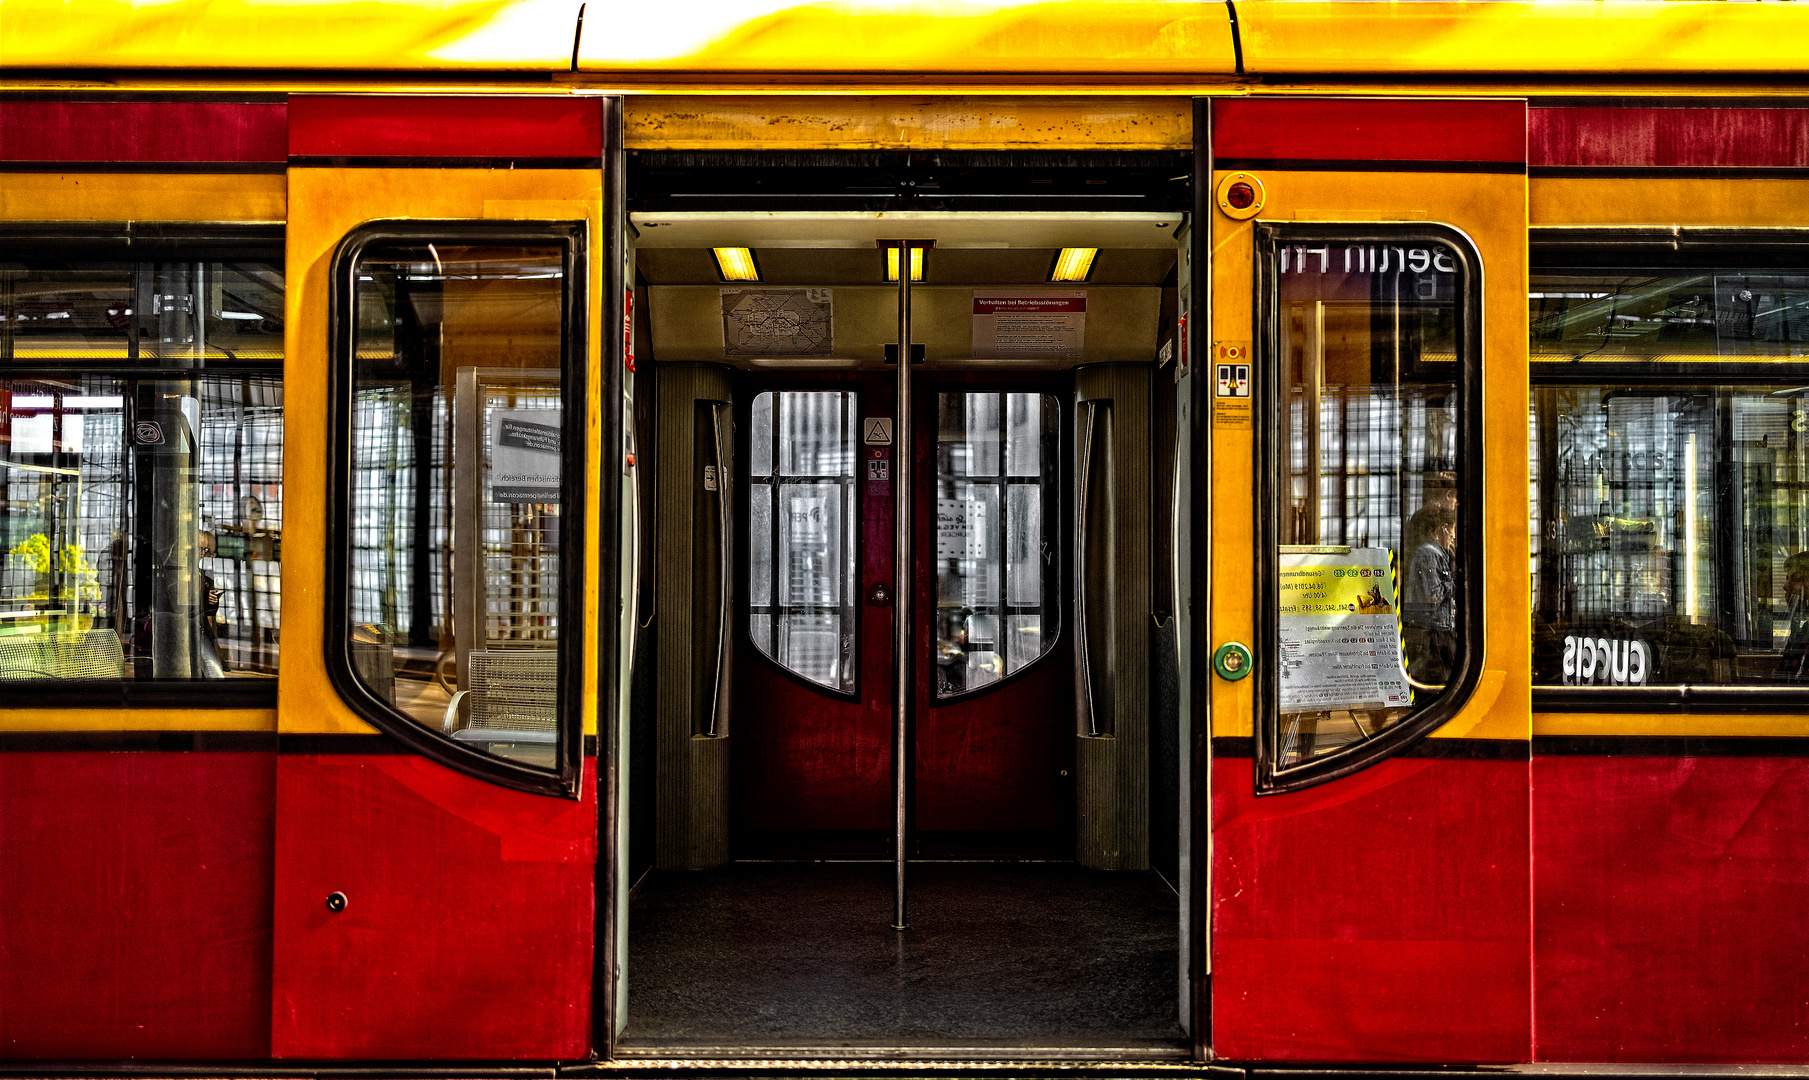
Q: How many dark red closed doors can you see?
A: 2